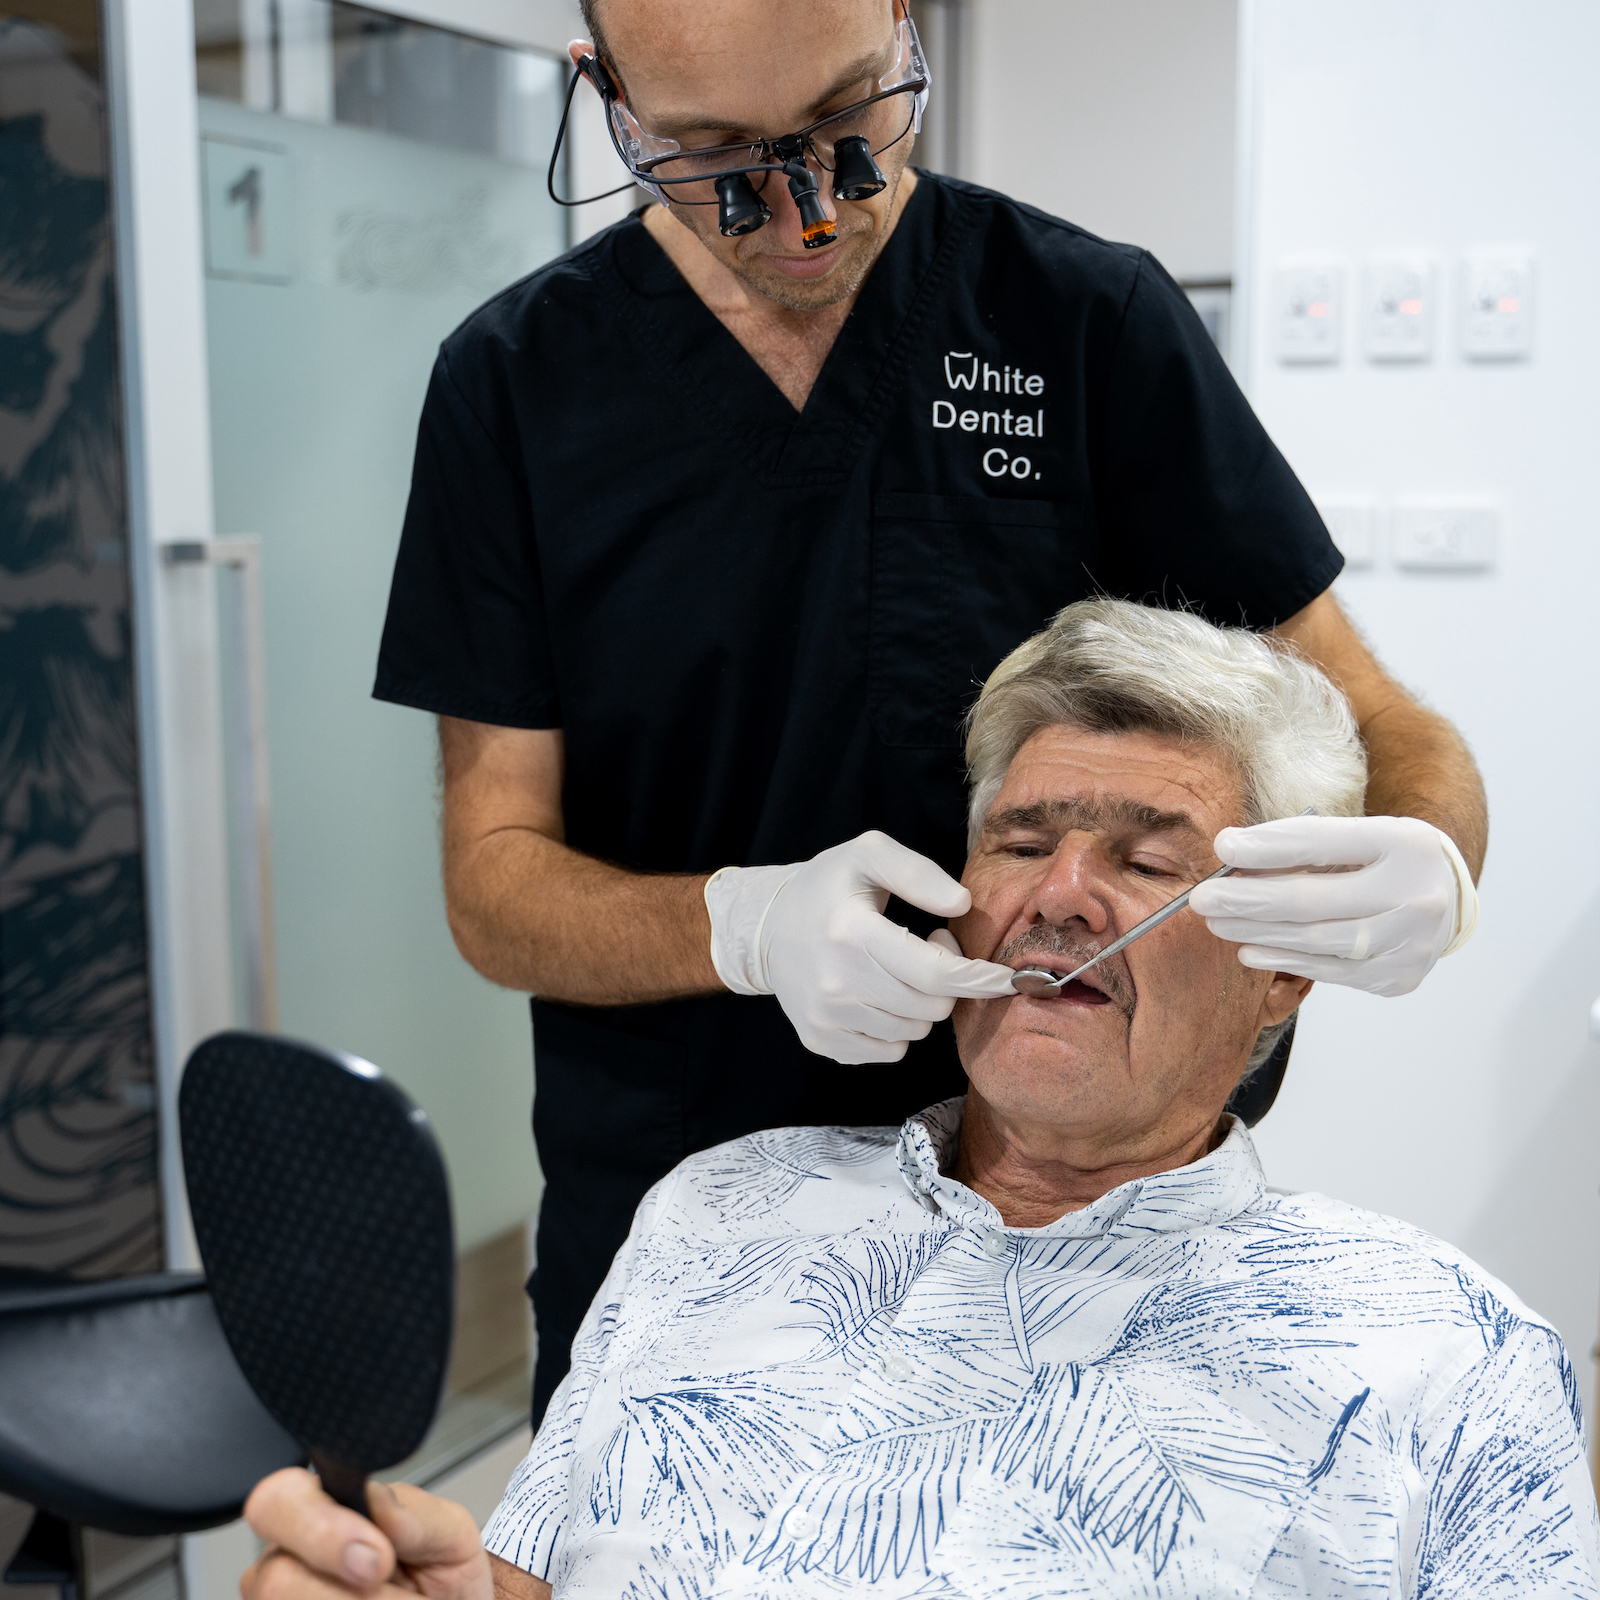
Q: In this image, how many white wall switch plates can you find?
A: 5